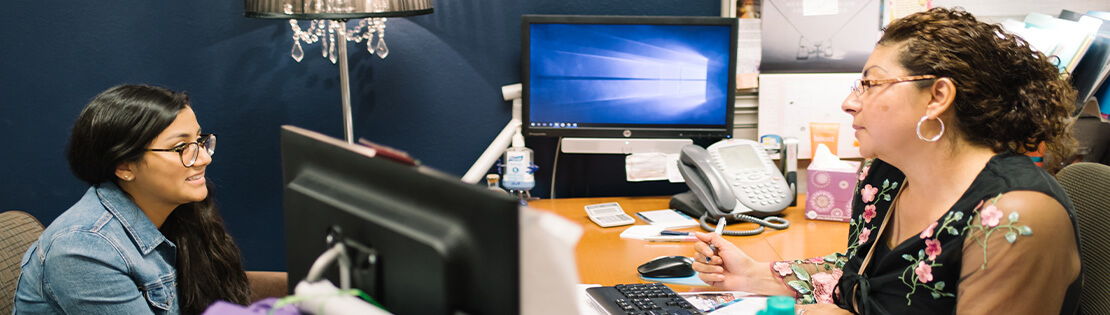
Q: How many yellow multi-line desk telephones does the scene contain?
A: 0